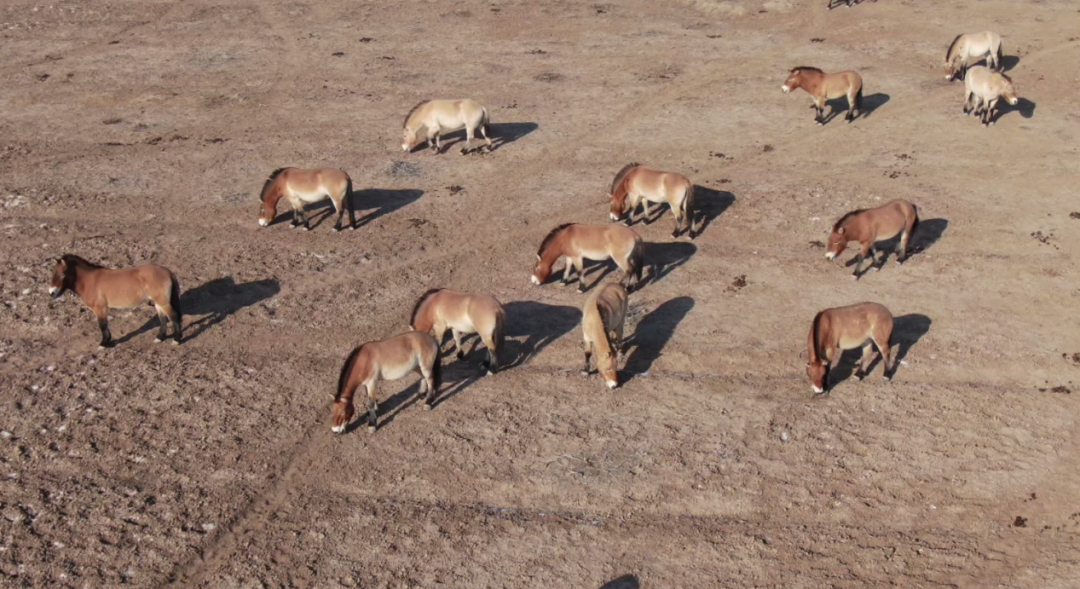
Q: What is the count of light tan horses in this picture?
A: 4